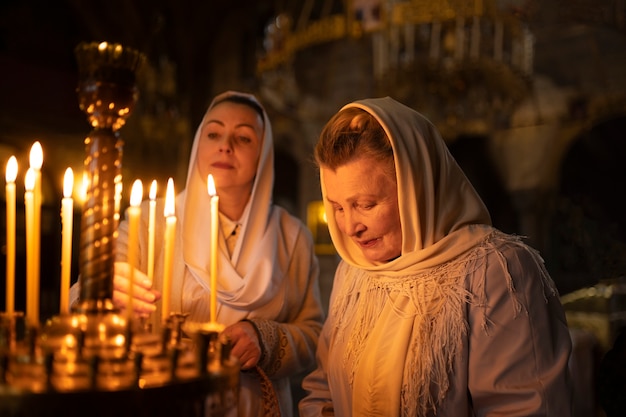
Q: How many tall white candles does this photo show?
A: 8